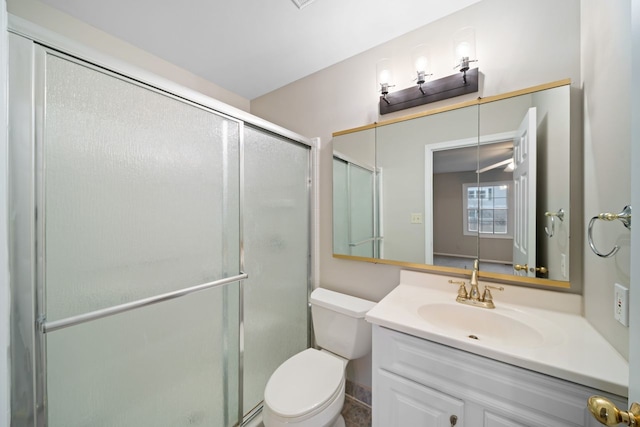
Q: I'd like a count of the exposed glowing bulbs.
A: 3